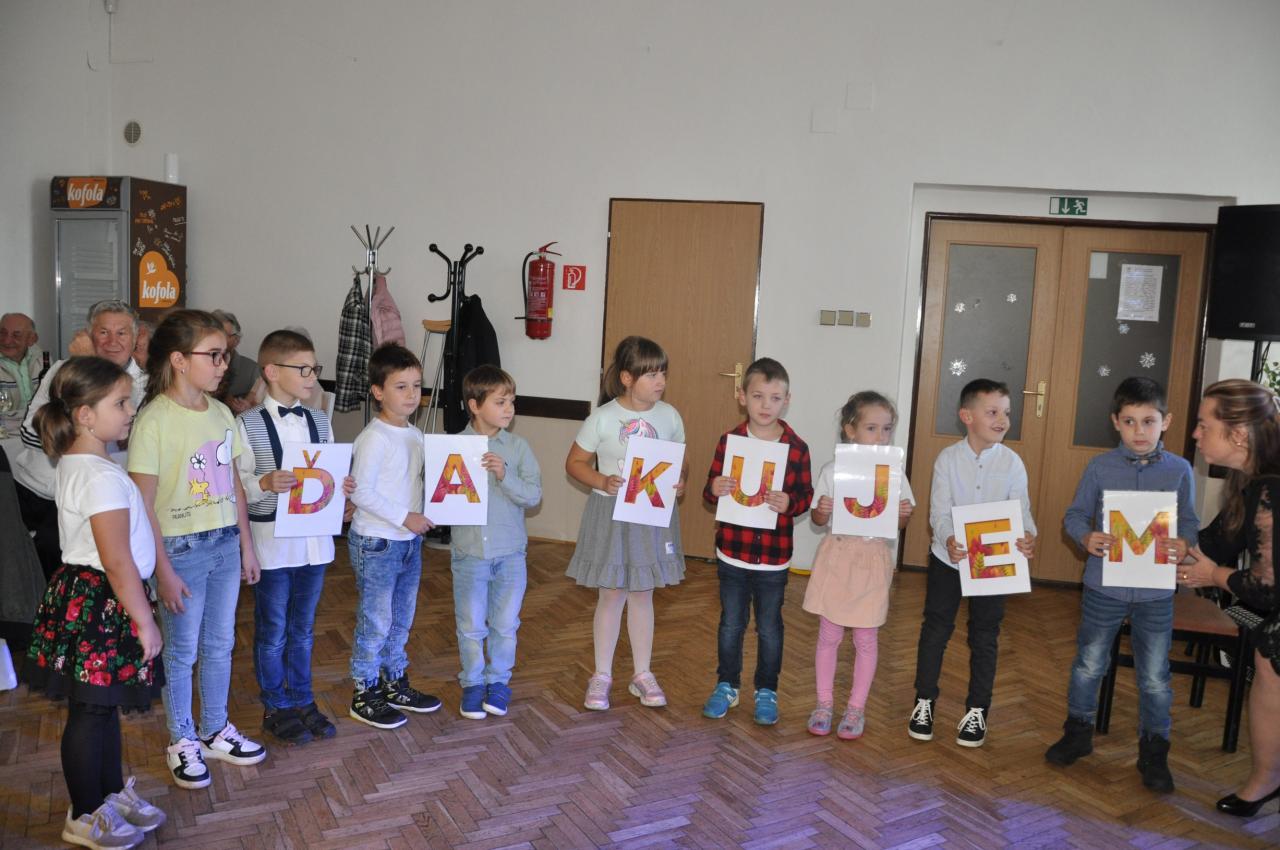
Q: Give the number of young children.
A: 10